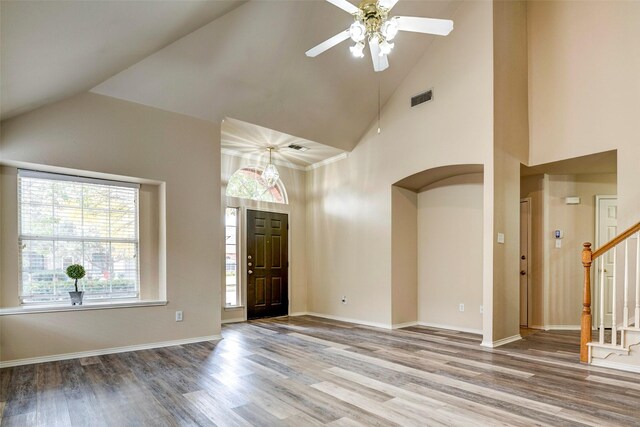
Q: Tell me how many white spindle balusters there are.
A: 4